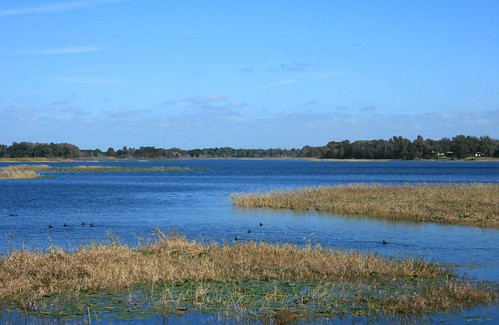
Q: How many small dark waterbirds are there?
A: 9